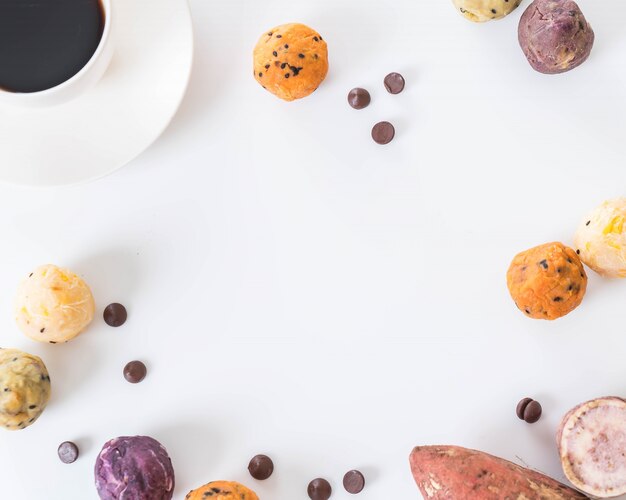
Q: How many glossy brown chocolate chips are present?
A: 11